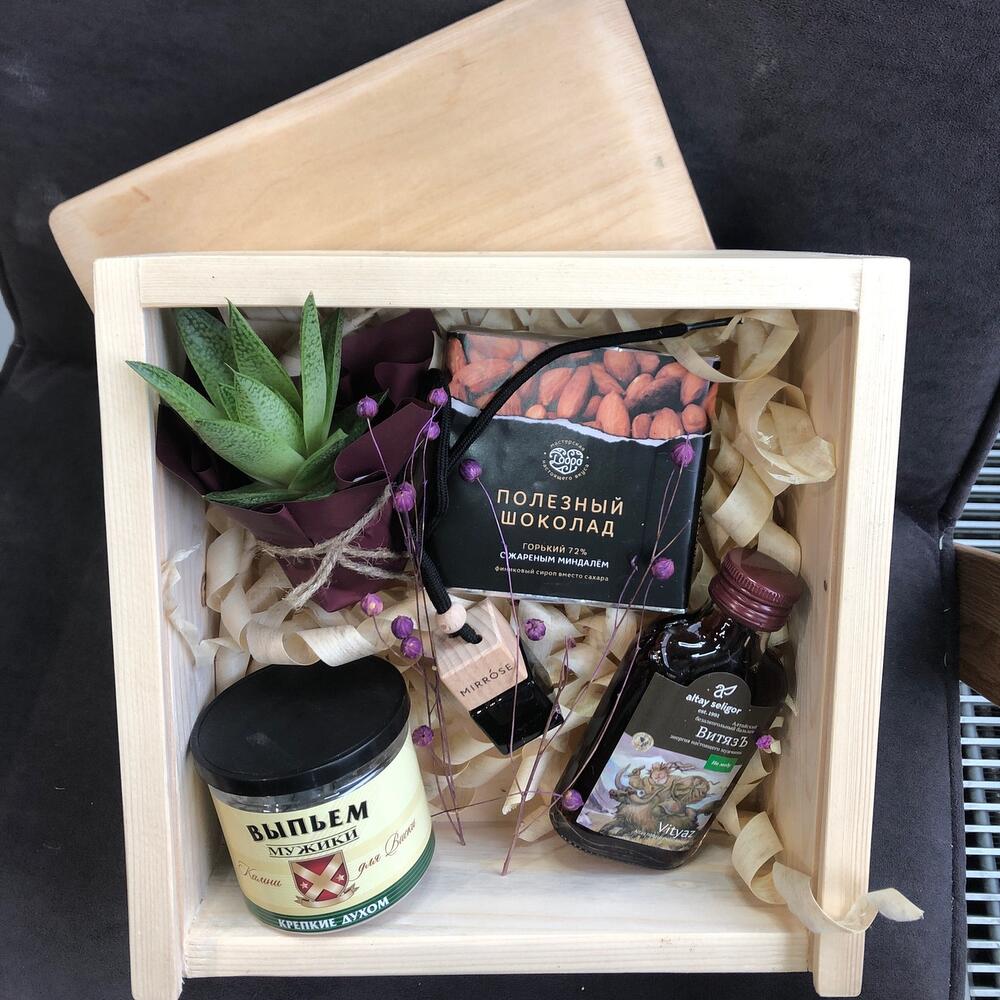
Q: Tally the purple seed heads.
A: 14